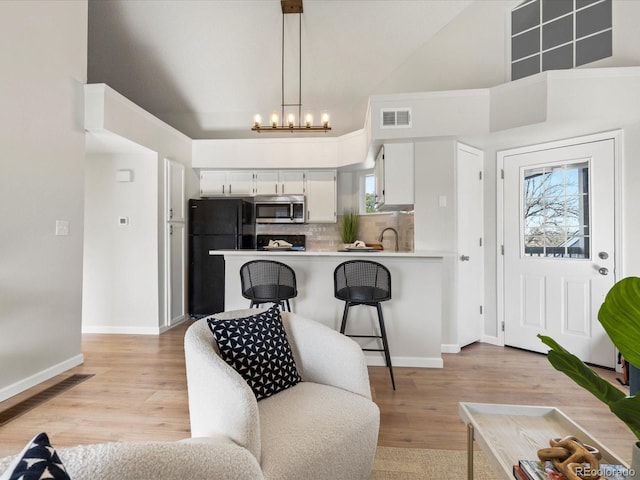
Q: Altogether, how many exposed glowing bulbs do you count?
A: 5